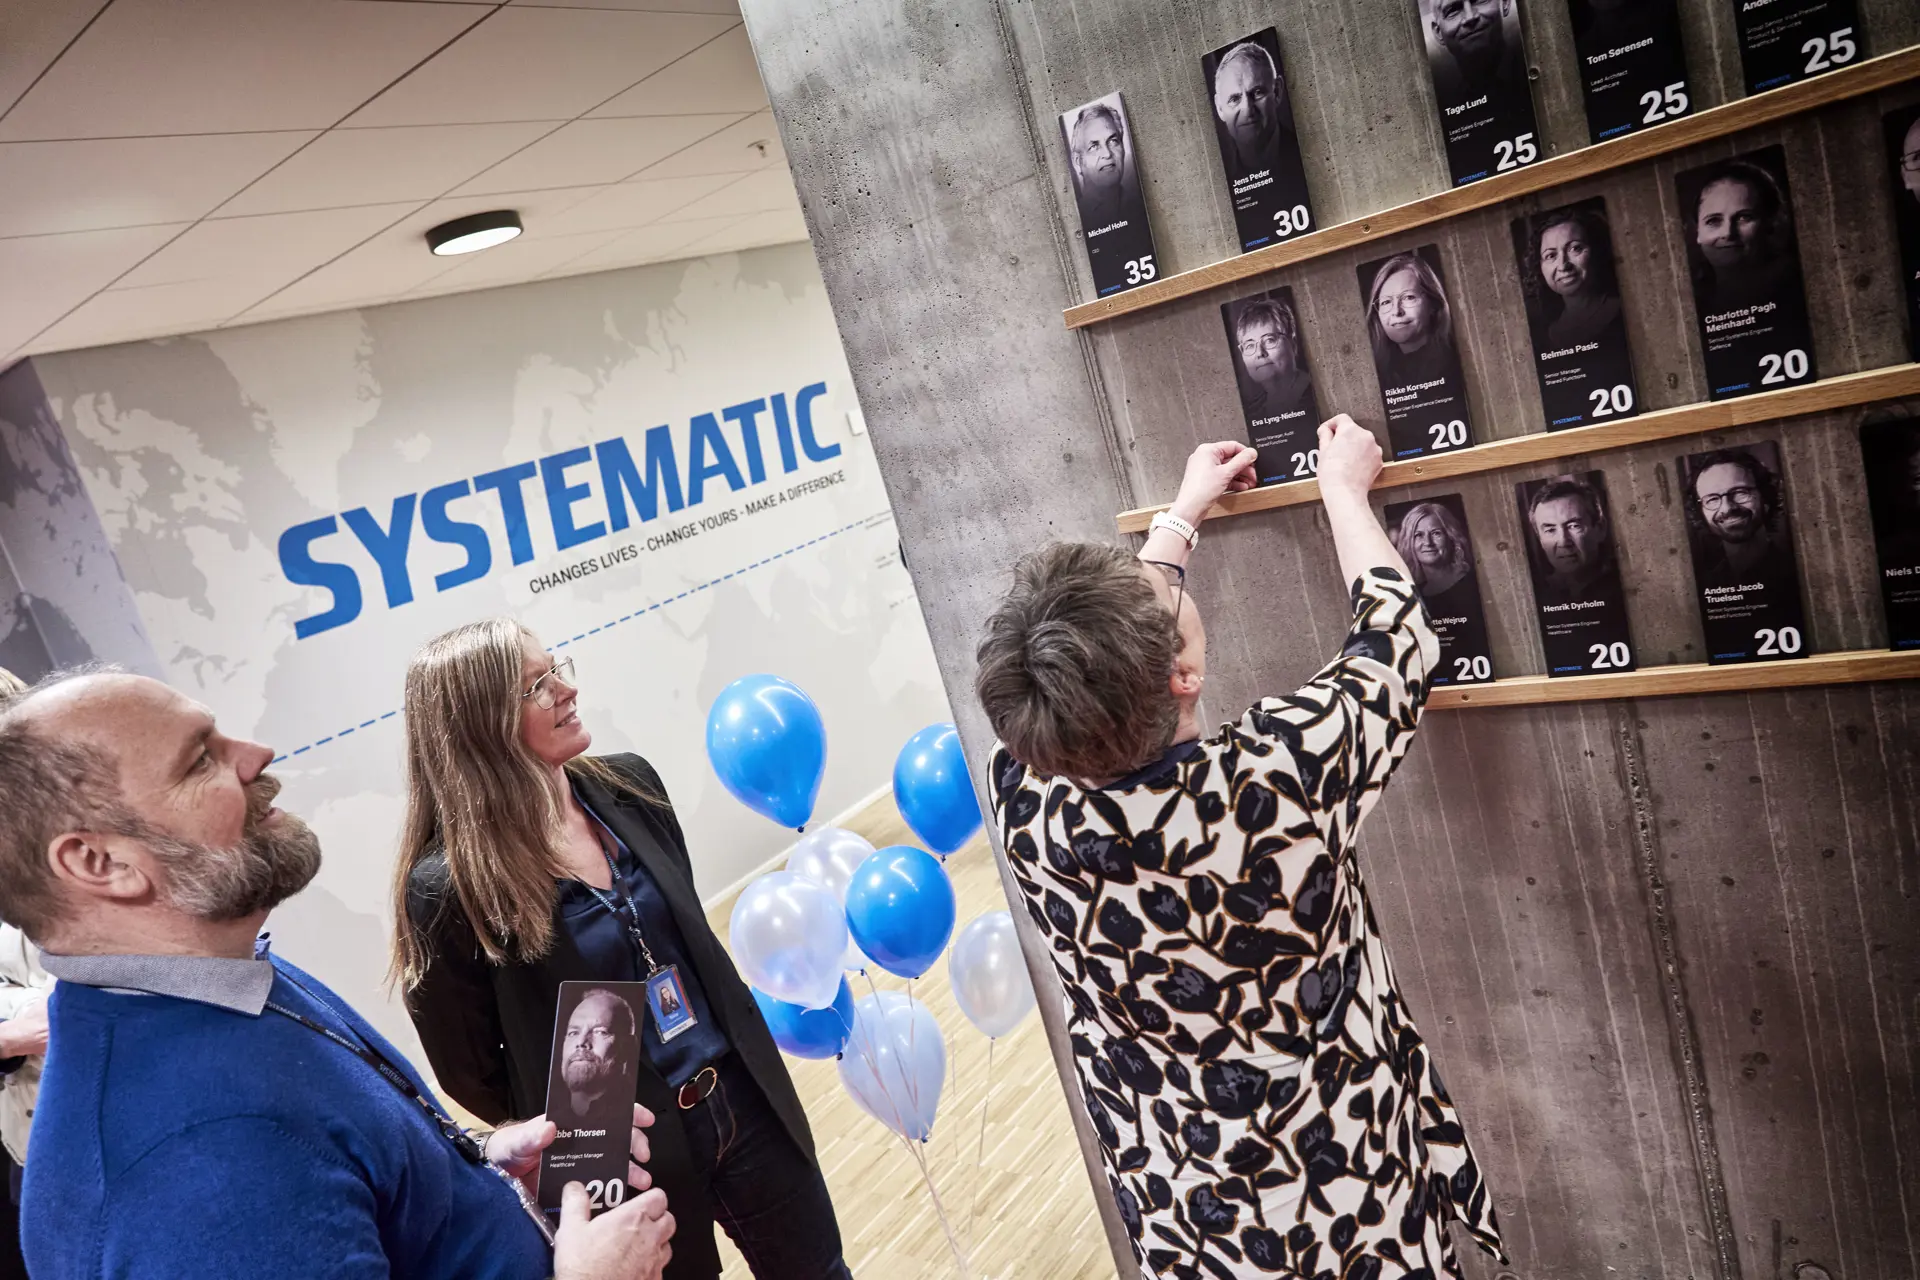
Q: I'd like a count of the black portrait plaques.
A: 15